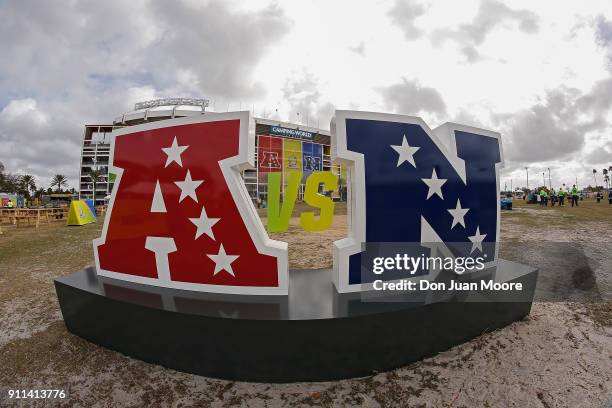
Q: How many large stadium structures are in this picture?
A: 1